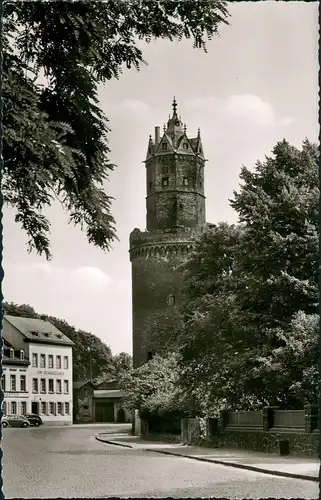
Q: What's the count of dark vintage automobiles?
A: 2